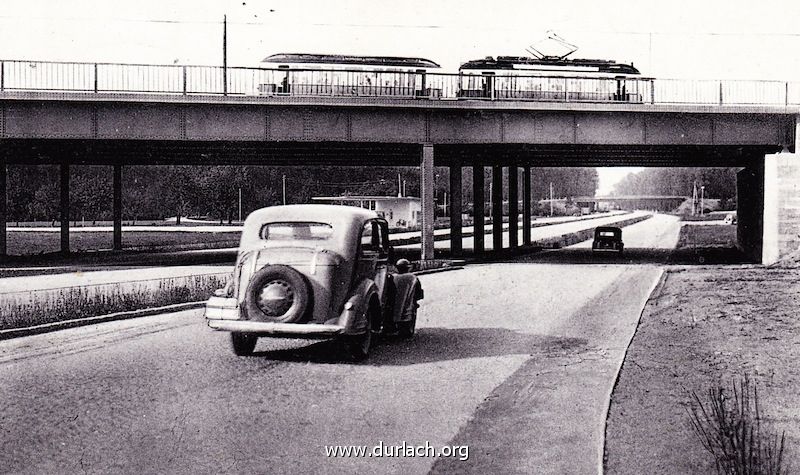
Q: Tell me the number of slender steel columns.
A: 9